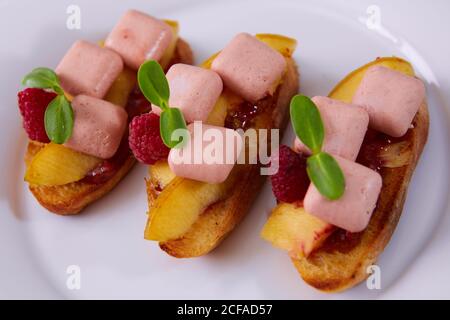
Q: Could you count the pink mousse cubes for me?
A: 9